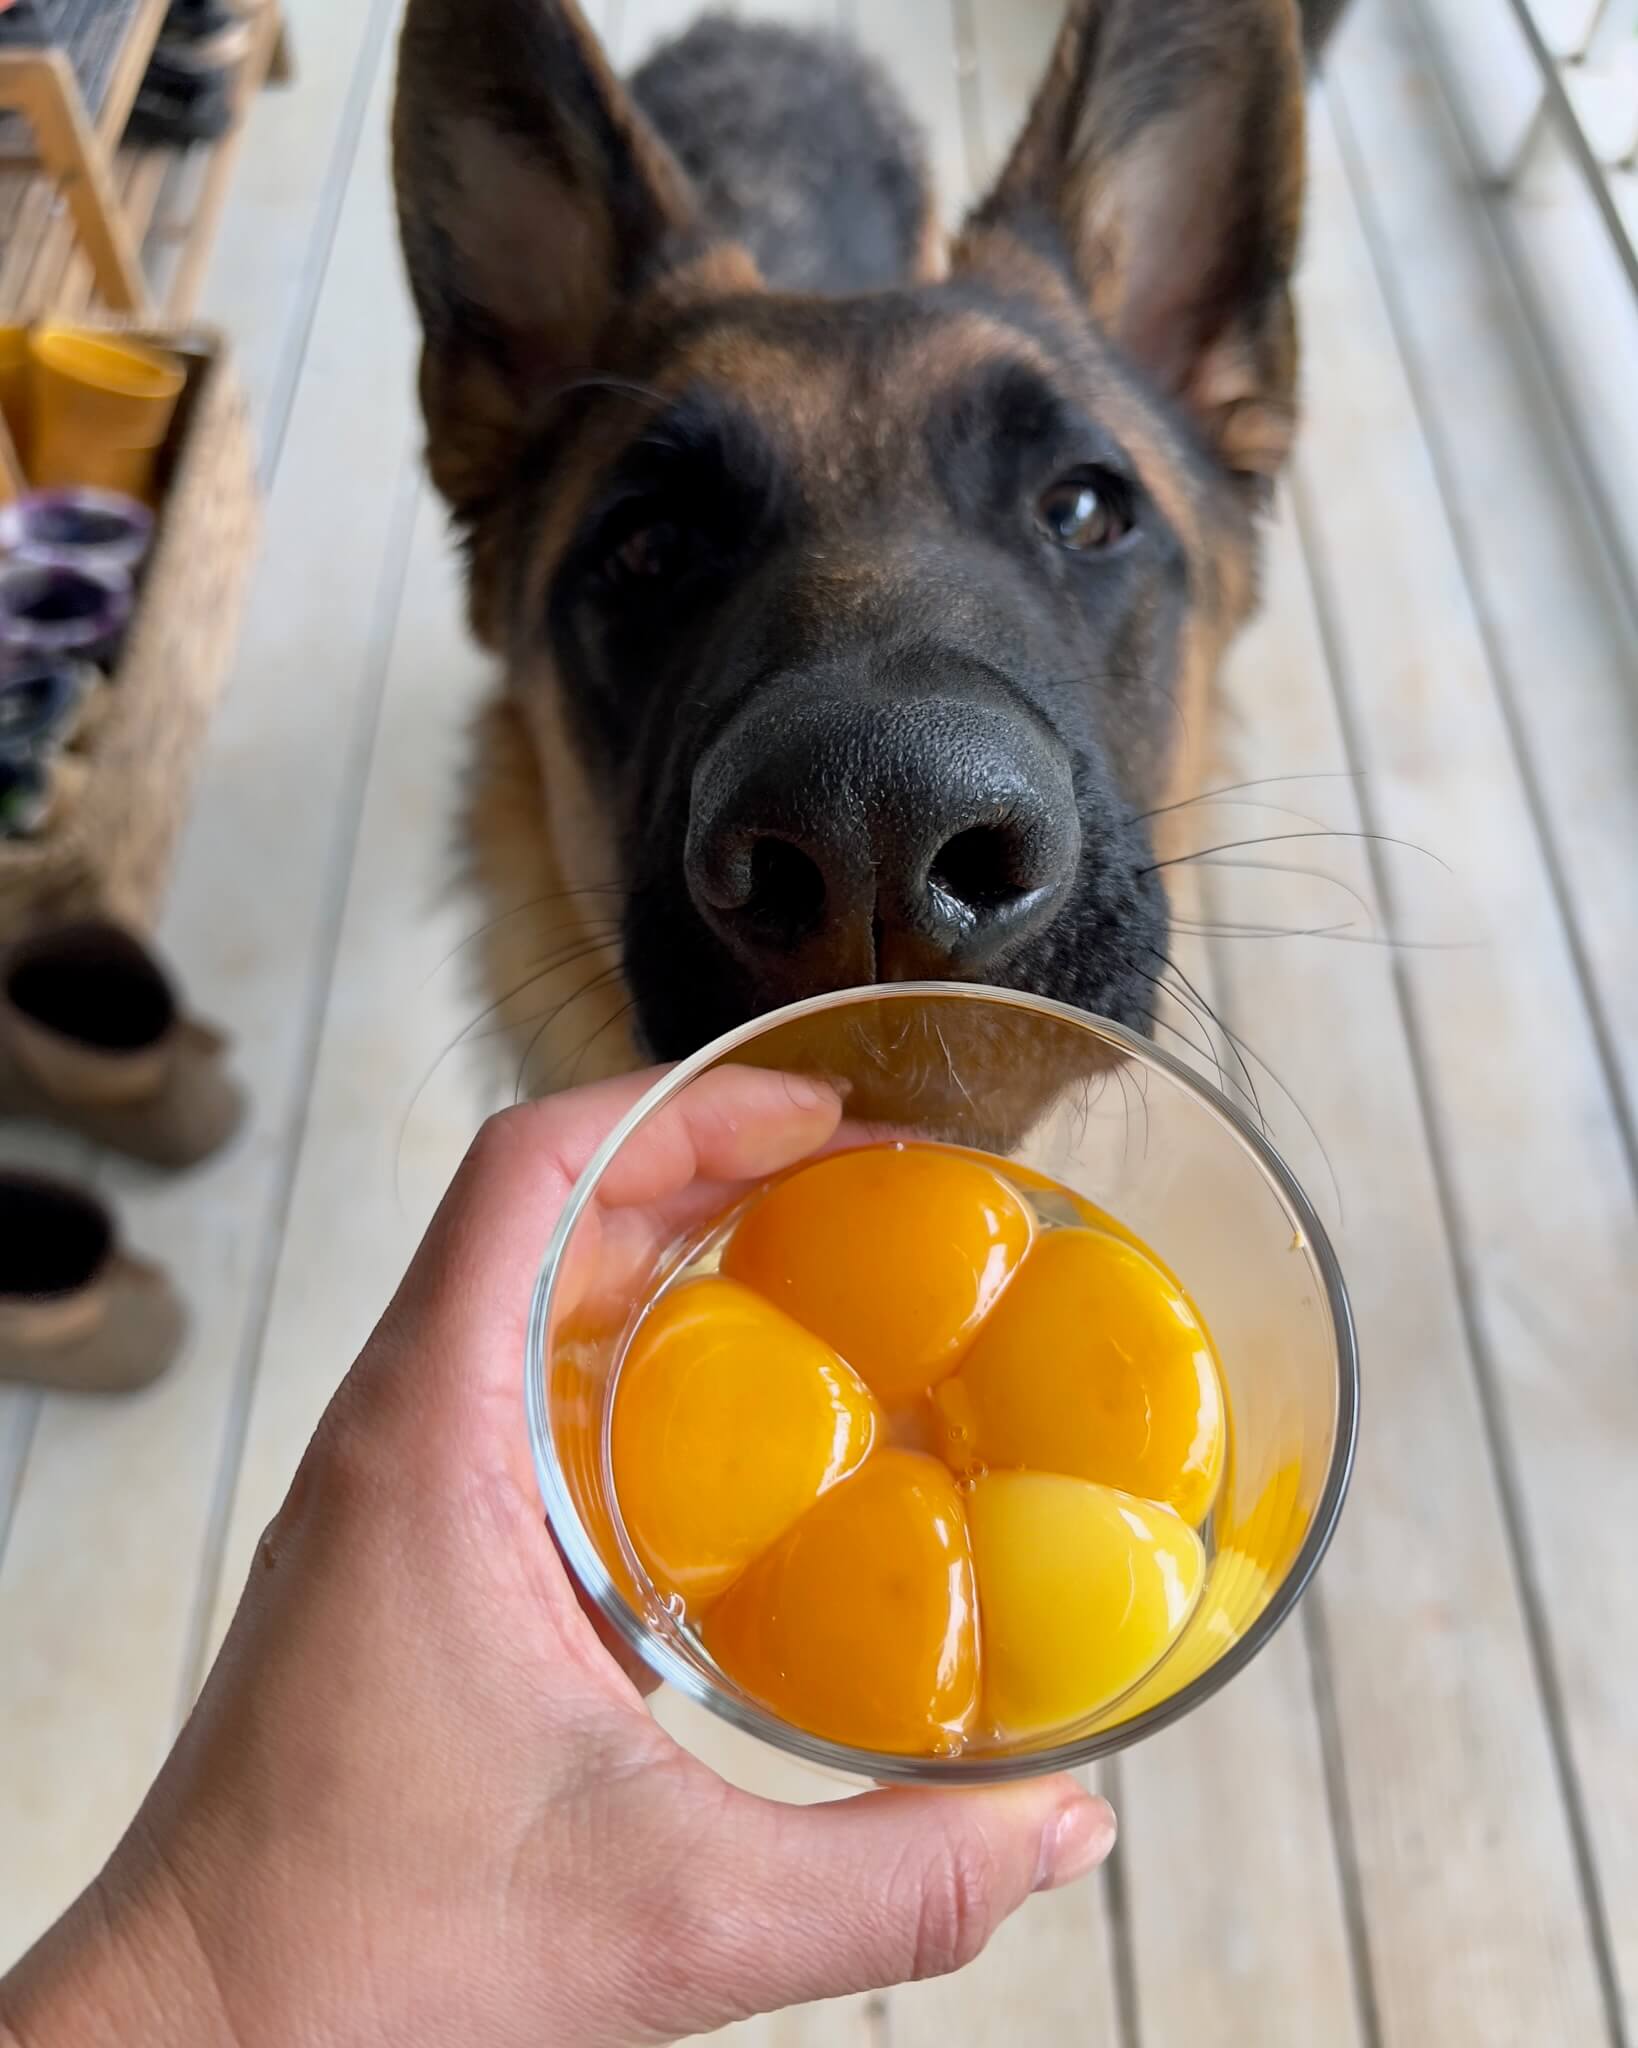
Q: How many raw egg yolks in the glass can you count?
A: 5